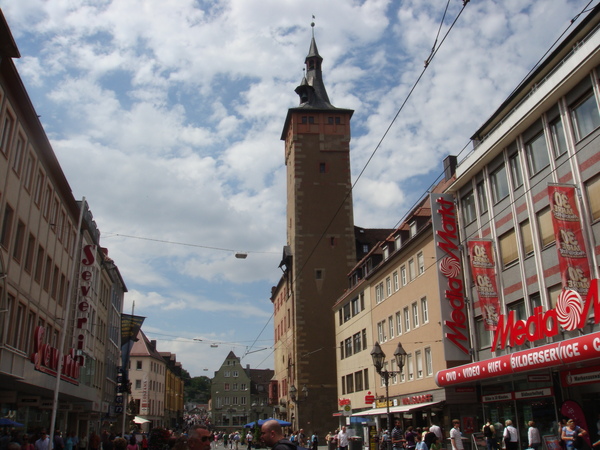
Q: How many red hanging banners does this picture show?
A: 2